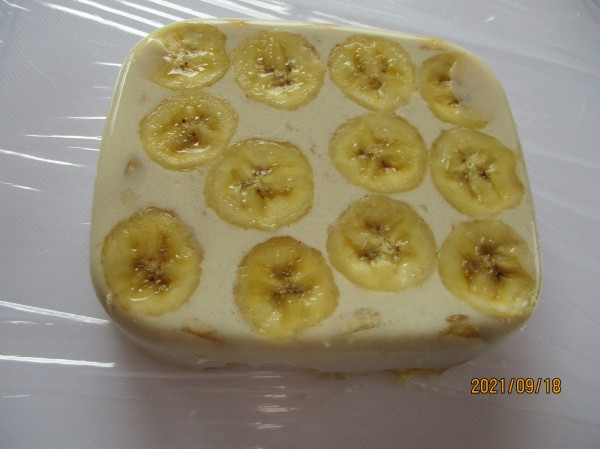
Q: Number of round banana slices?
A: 12